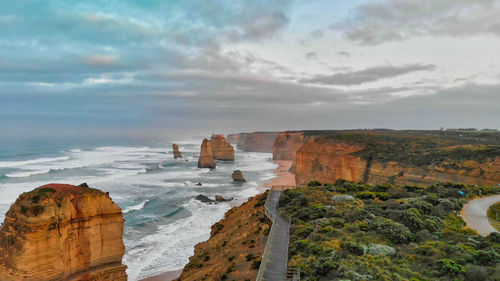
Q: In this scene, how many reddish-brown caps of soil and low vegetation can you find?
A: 1